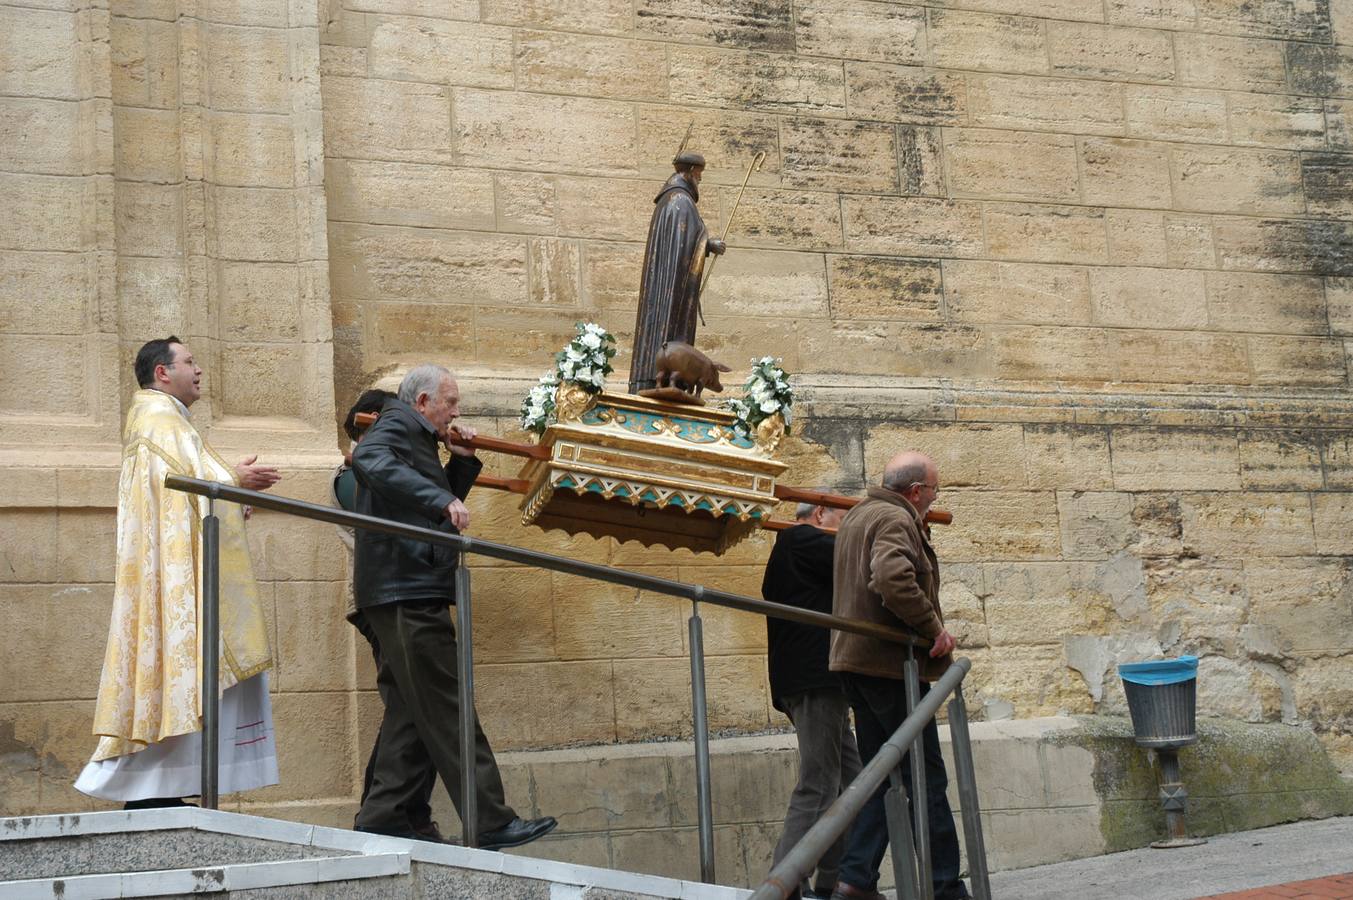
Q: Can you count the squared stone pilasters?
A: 2